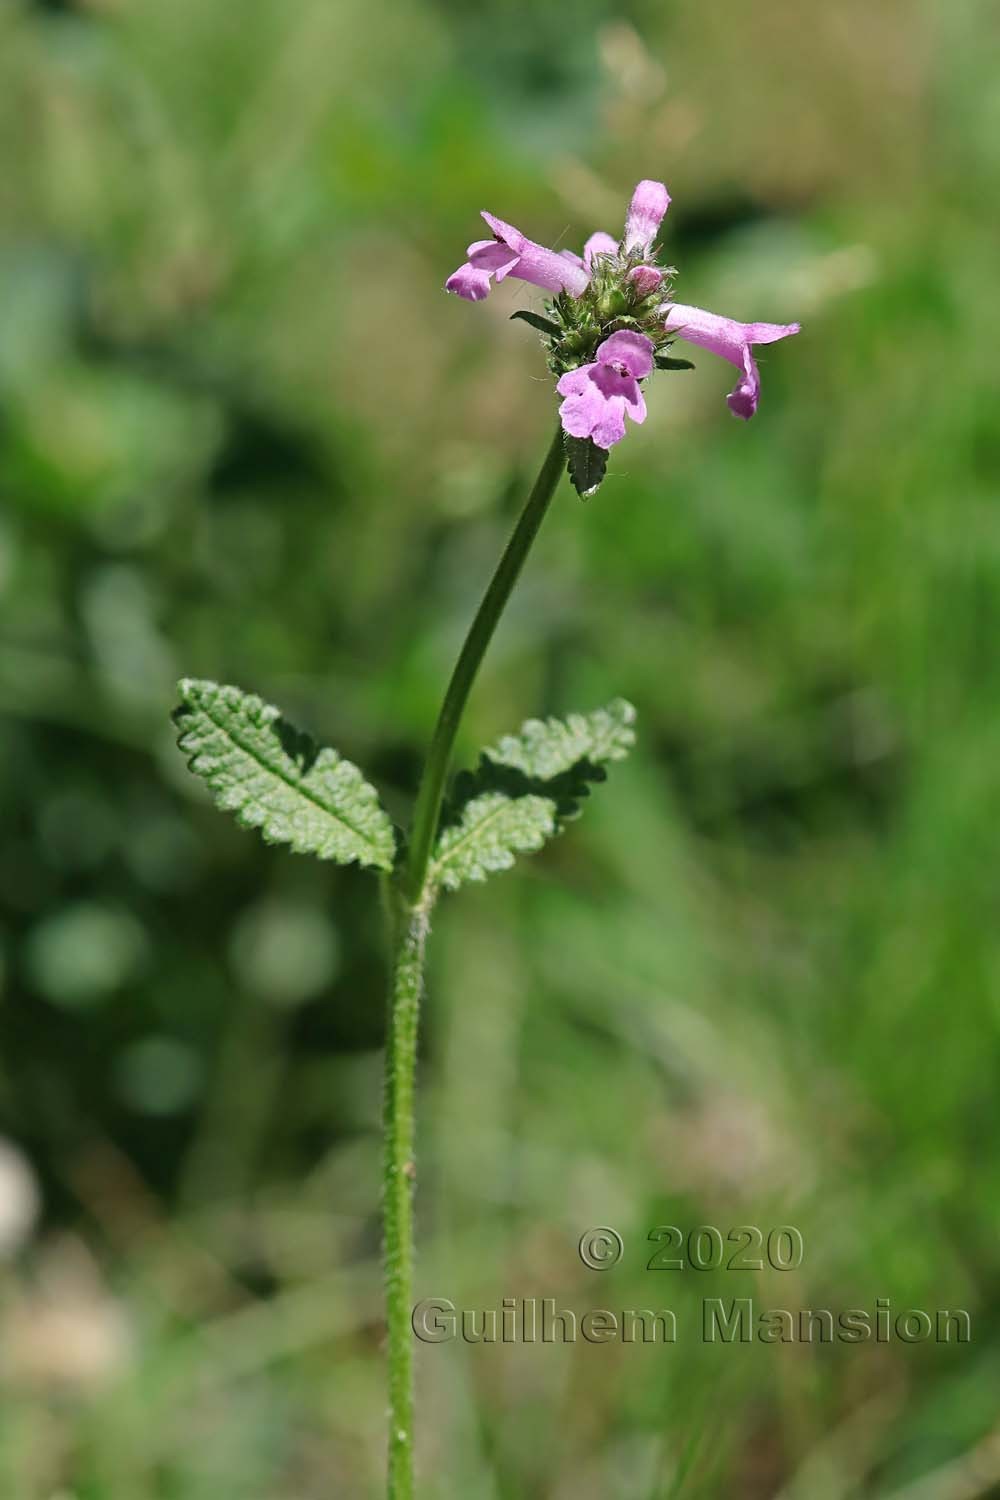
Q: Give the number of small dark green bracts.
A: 3